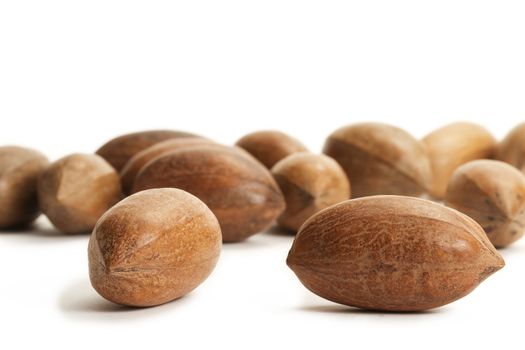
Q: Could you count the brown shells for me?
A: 13